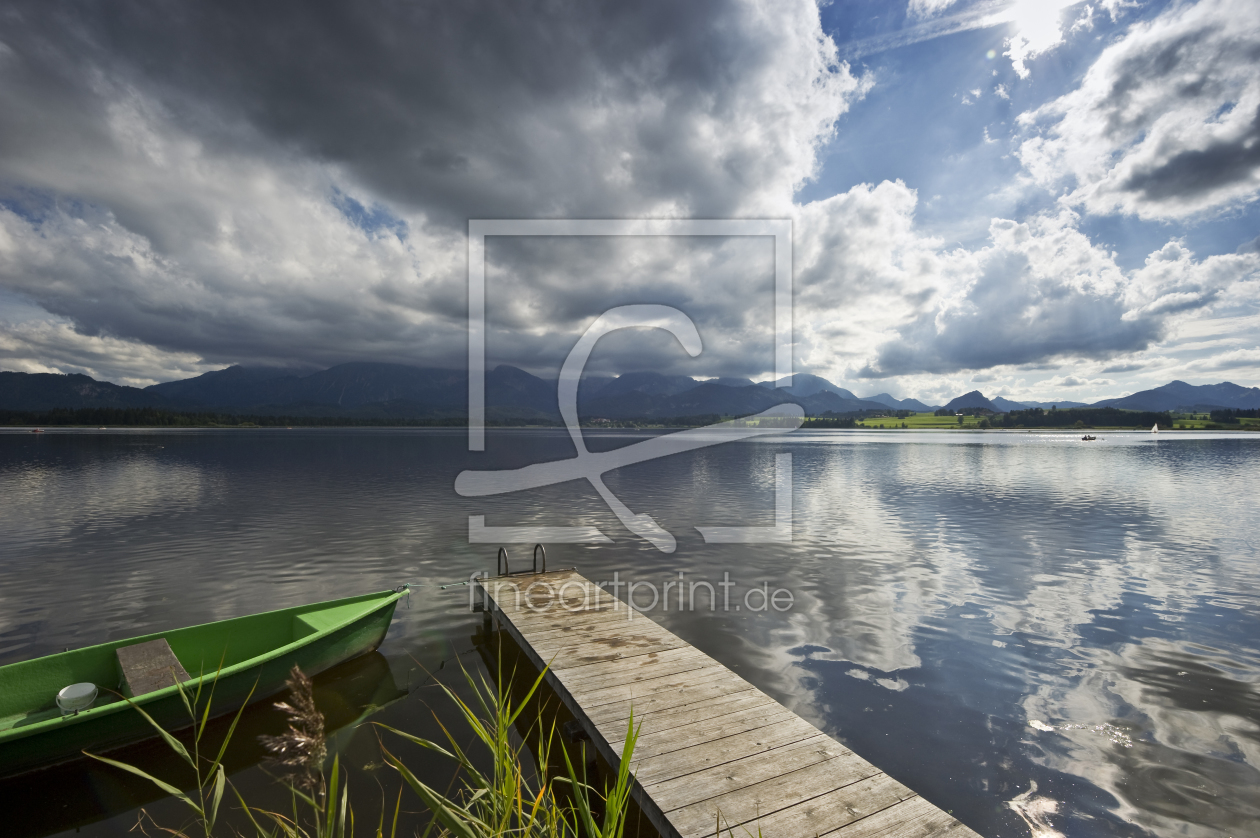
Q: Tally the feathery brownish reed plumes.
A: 1